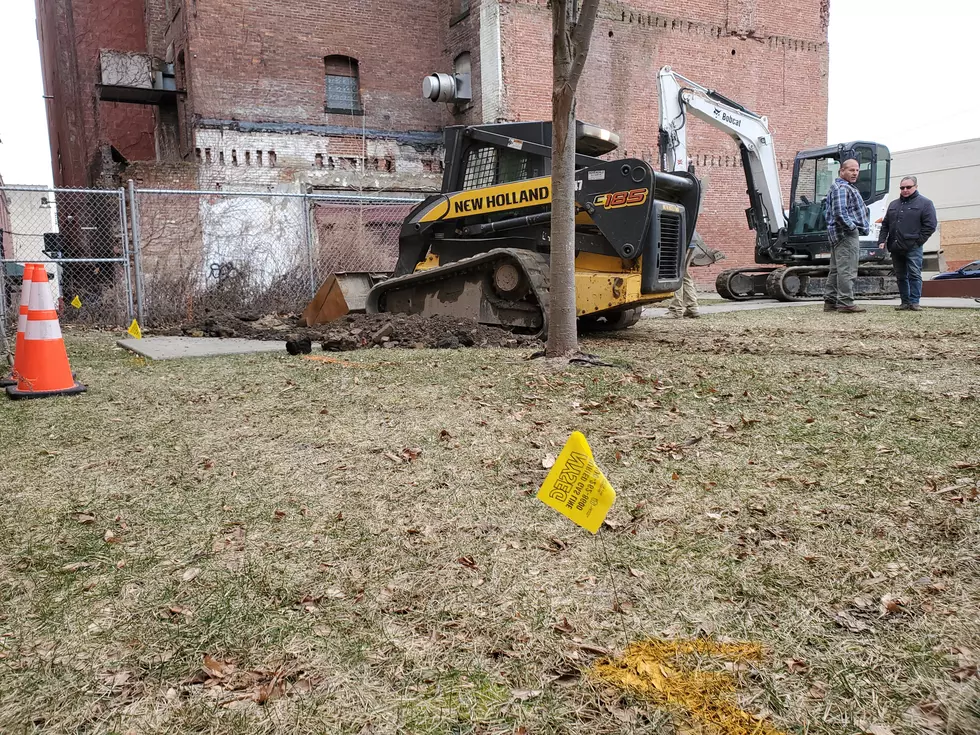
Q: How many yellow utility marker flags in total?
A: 3